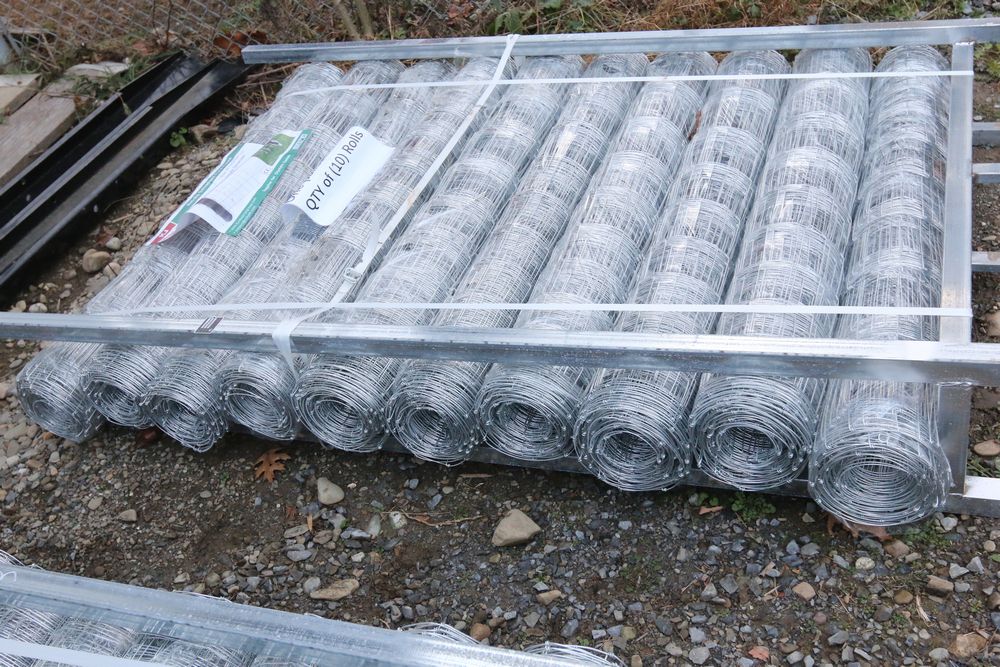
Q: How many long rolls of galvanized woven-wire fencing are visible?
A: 10